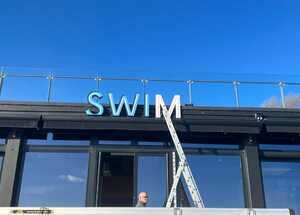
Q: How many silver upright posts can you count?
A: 7